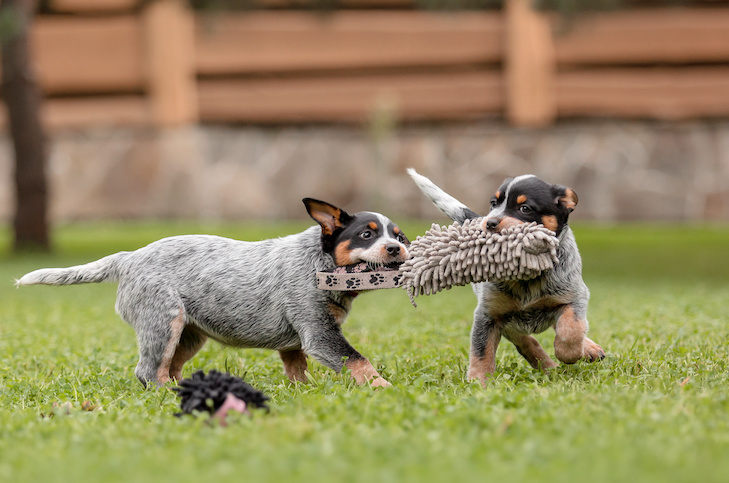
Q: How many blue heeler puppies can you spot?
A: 2